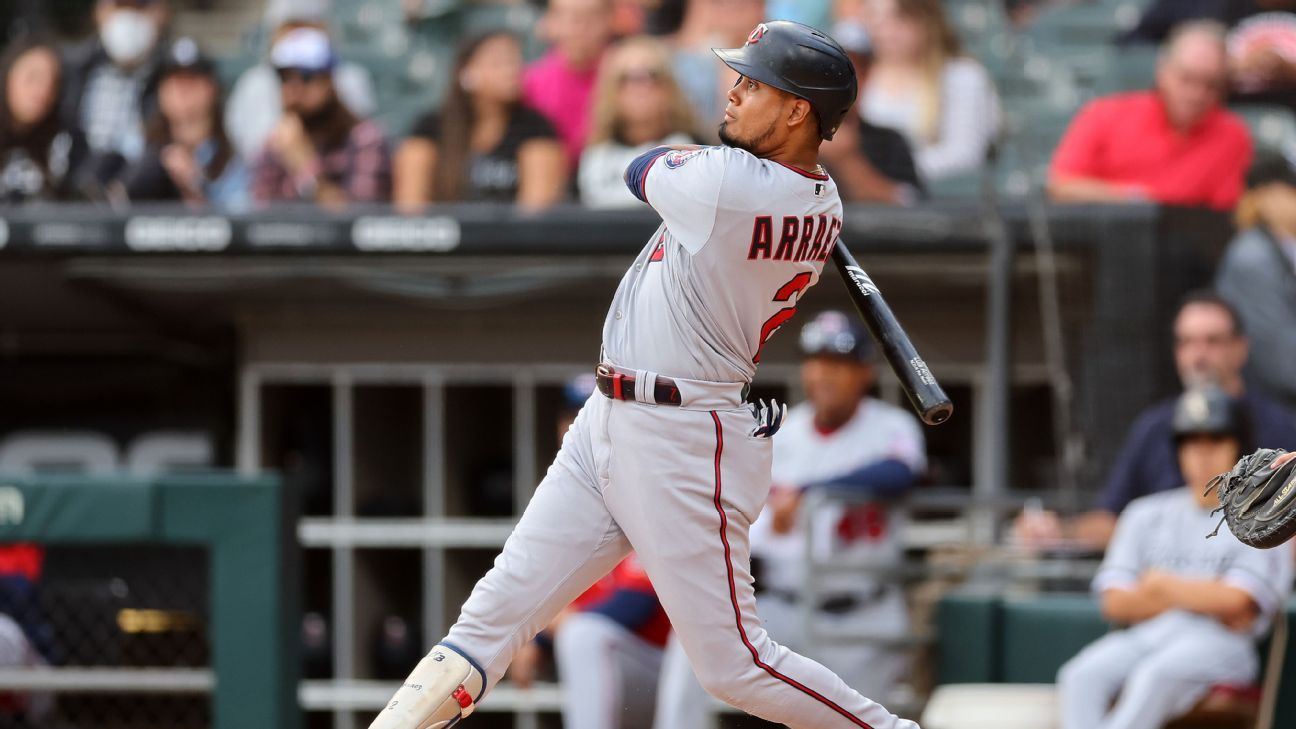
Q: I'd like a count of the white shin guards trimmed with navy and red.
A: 1